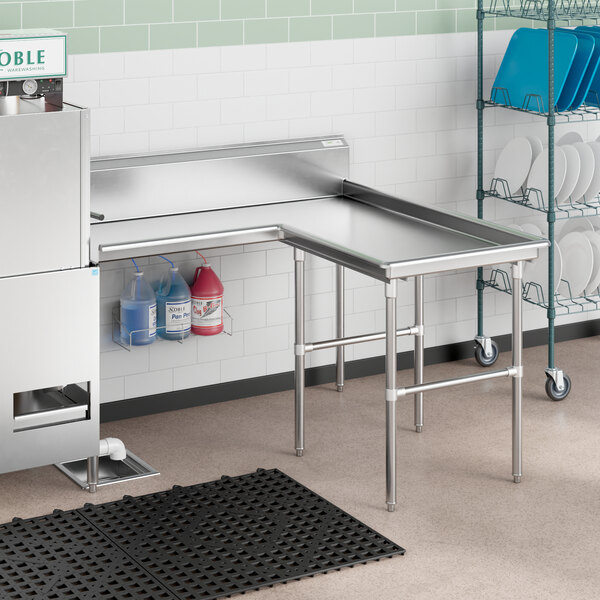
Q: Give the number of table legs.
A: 5